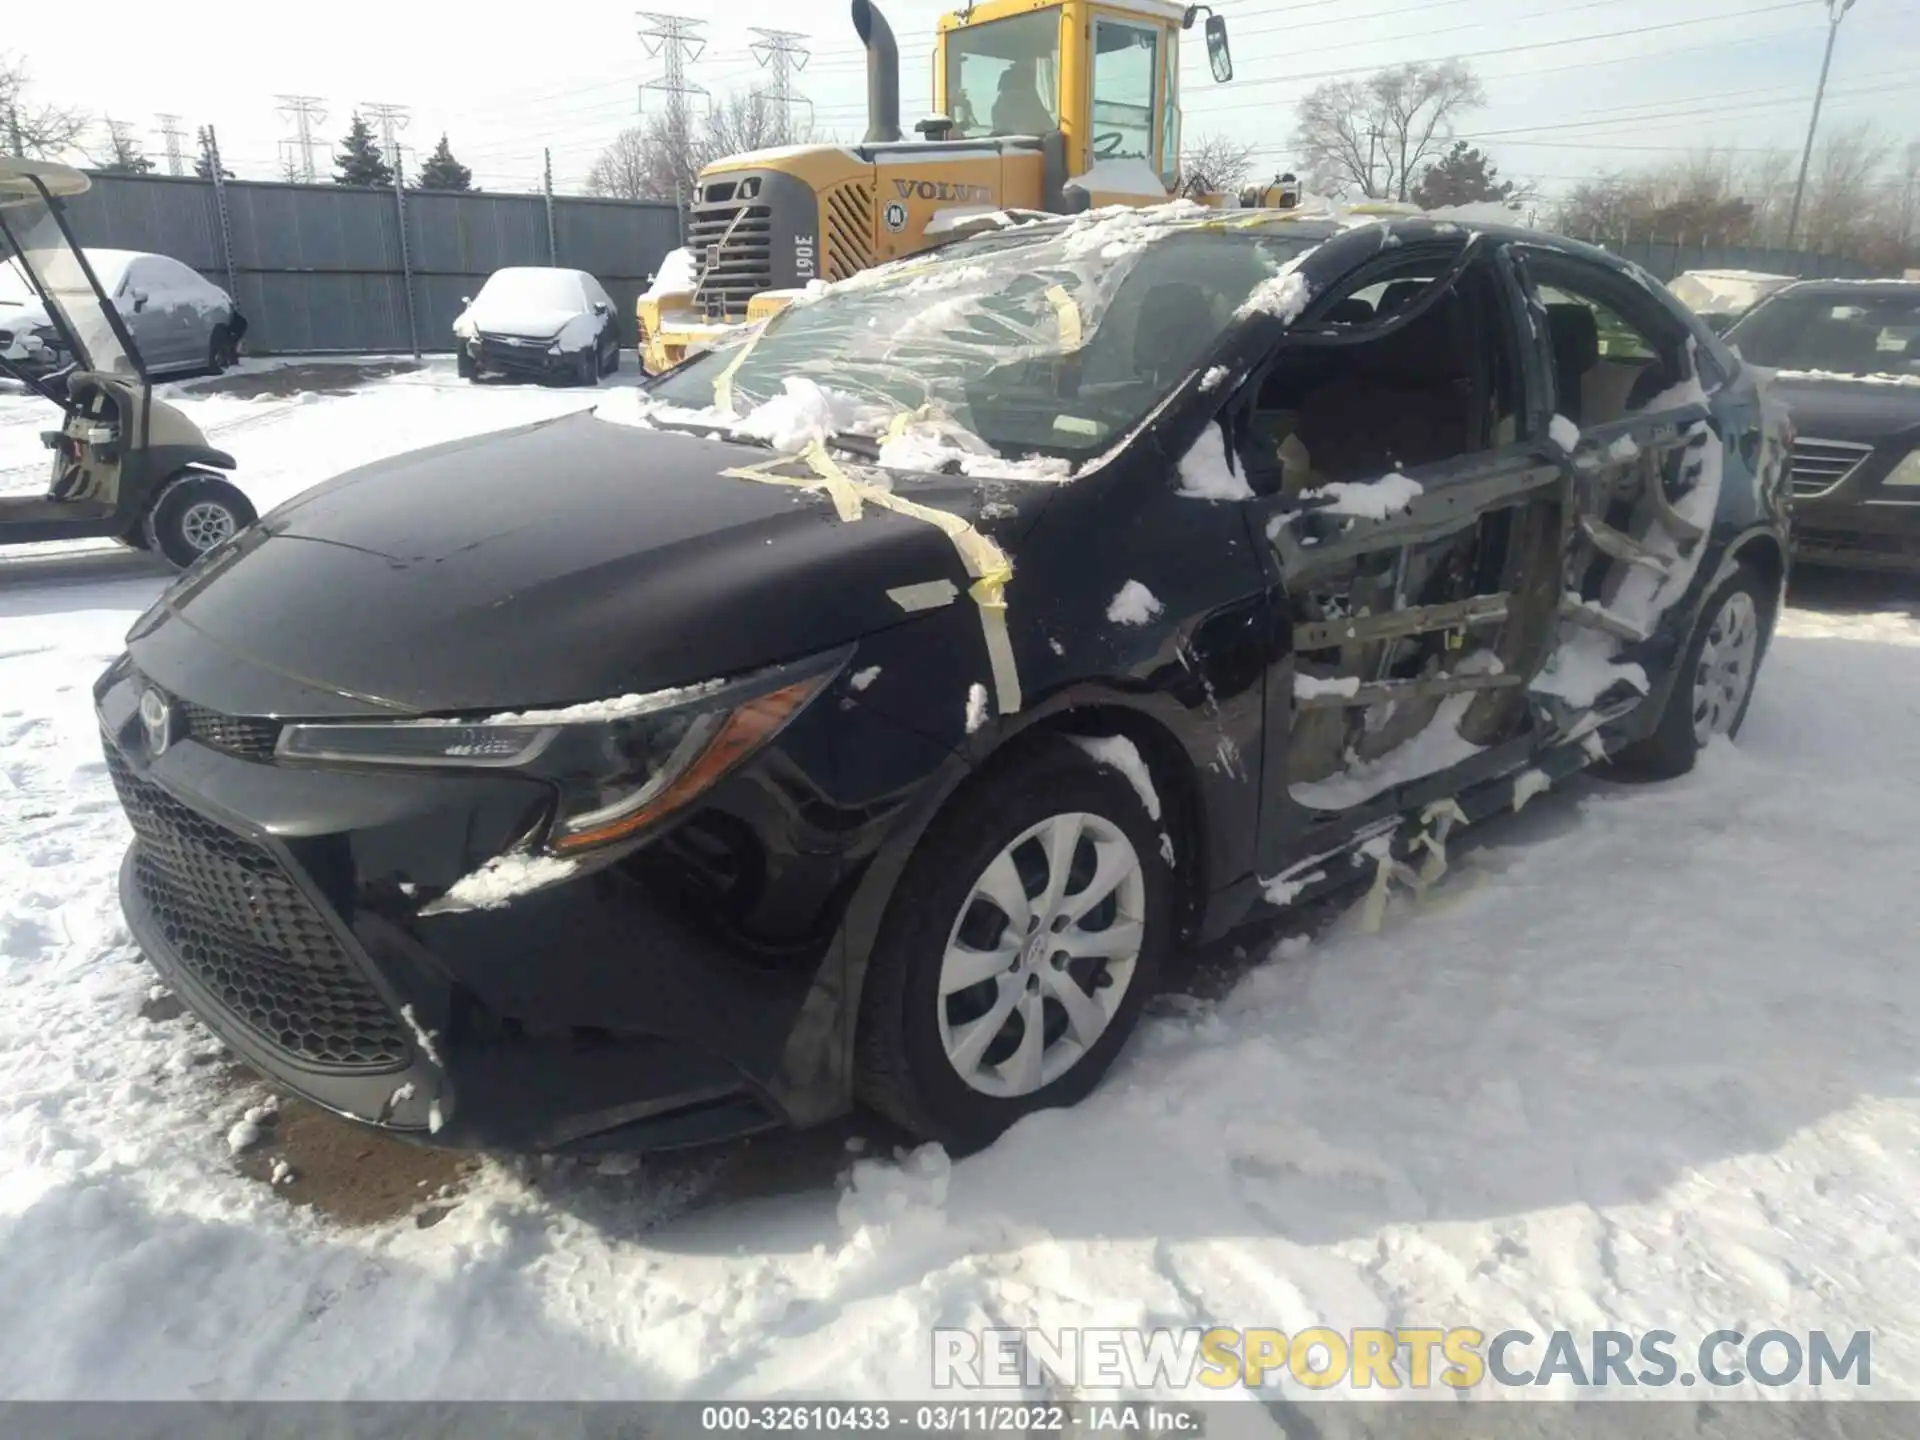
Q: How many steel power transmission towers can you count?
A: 6